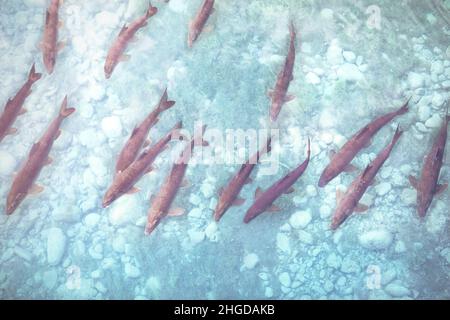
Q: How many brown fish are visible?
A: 14